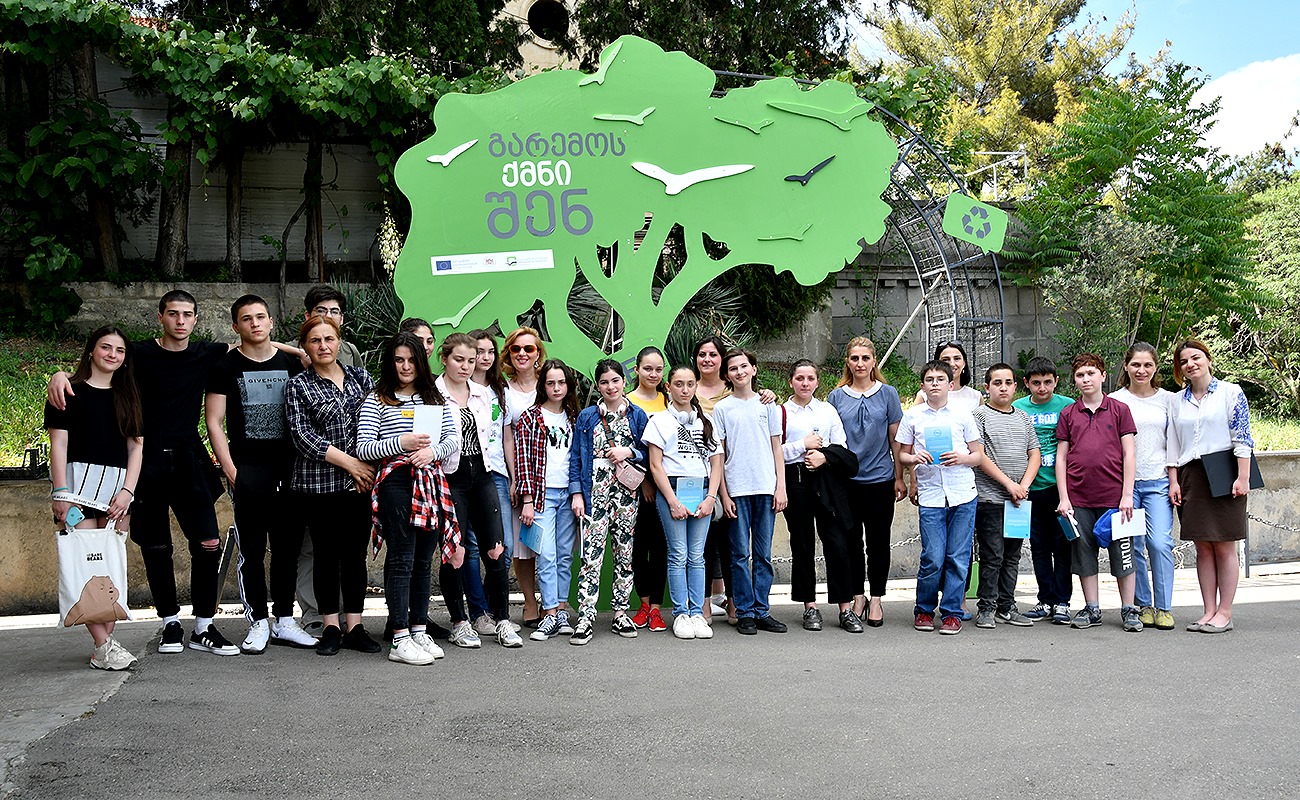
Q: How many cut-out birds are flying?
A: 9